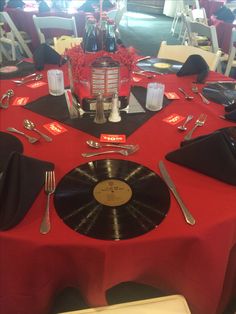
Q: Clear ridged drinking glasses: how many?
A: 2